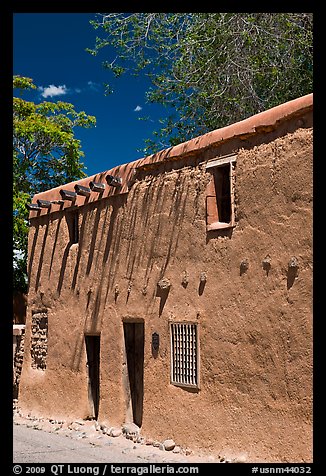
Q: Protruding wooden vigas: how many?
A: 7